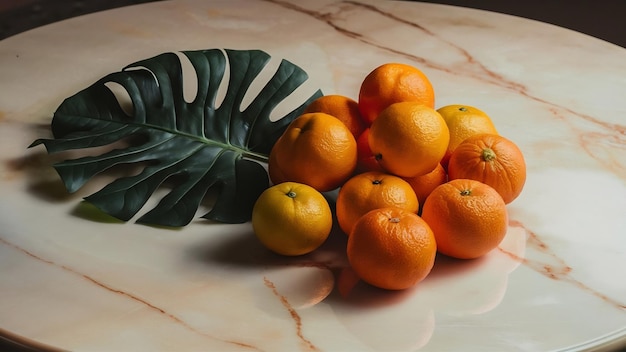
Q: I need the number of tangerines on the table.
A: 12